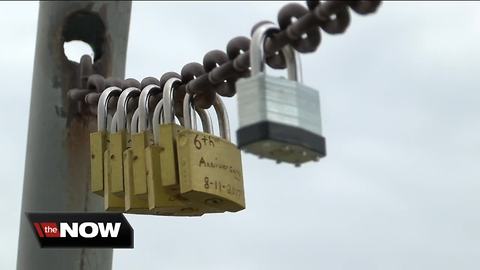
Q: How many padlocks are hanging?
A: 9